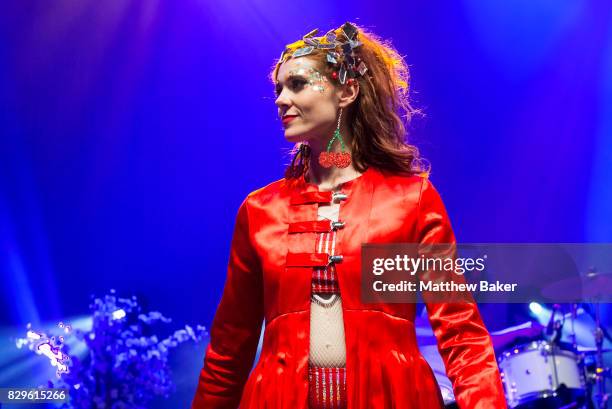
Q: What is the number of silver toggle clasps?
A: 3